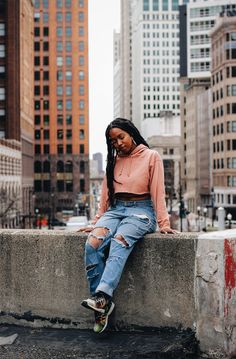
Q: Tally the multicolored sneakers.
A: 2